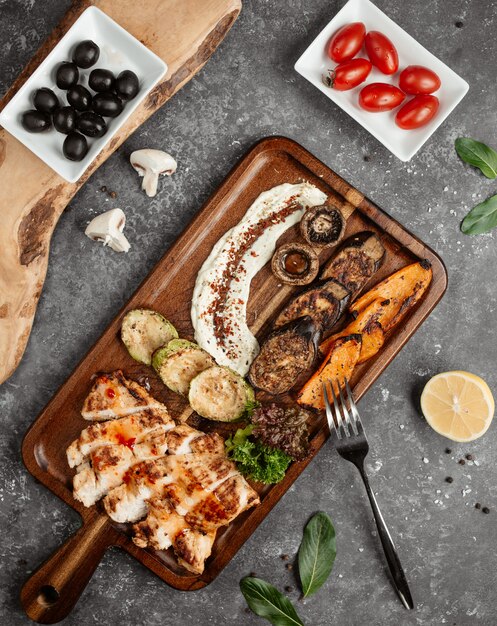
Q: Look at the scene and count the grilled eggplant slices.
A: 3